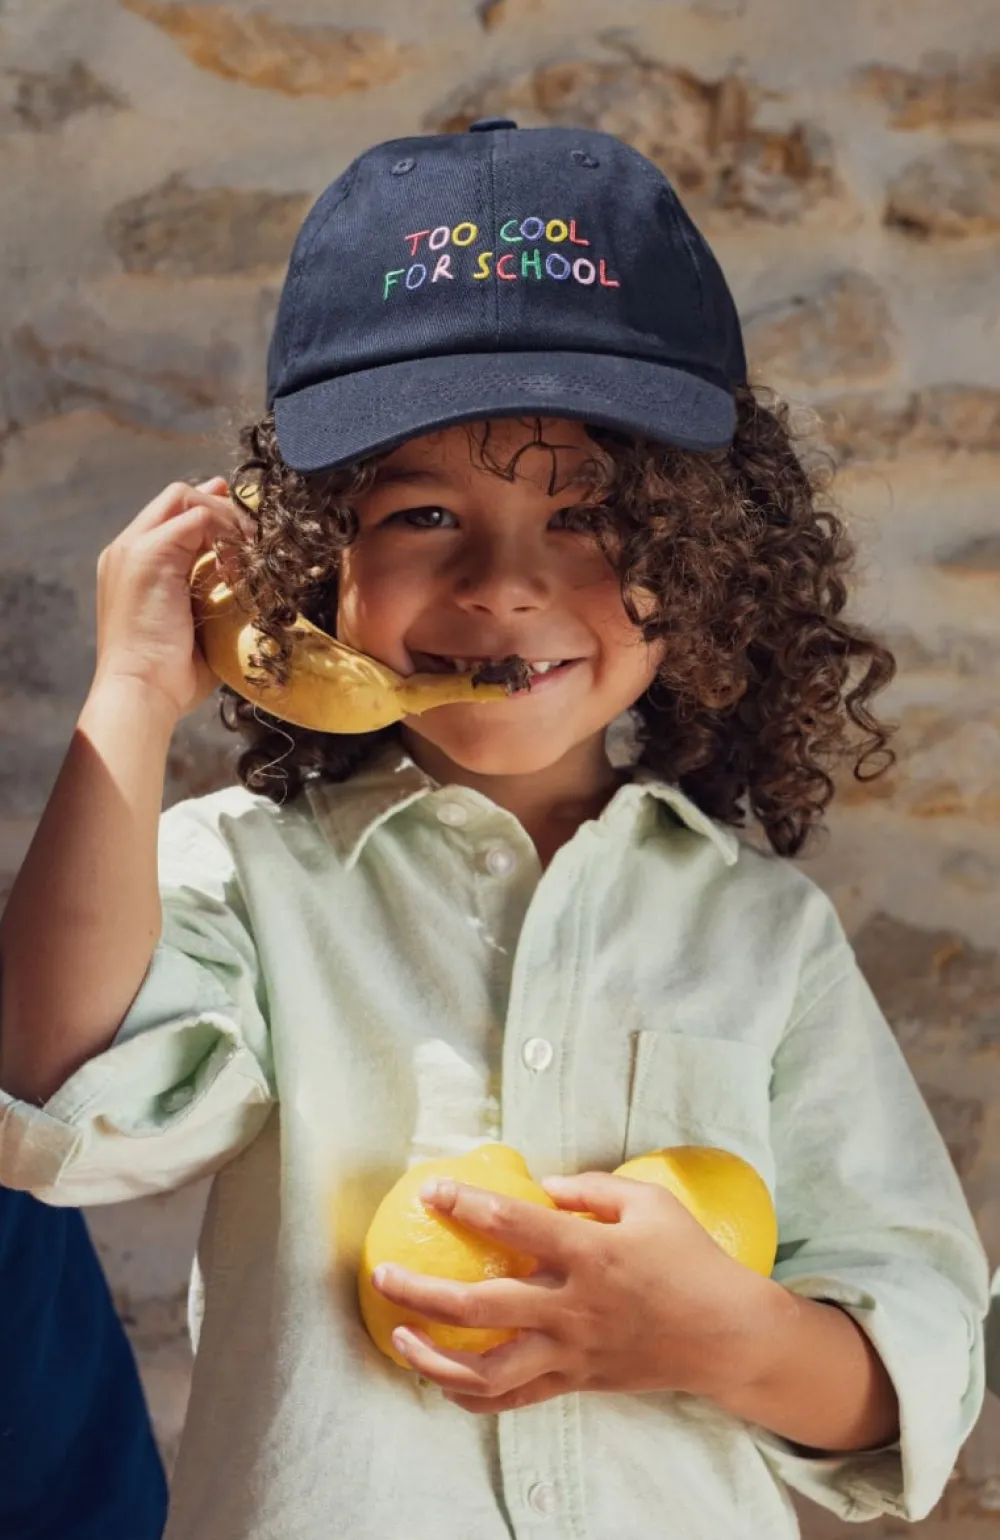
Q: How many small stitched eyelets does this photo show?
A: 2